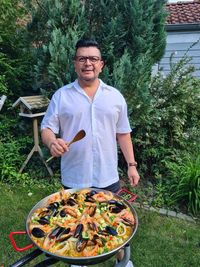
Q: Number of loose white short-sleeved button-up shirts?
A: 1